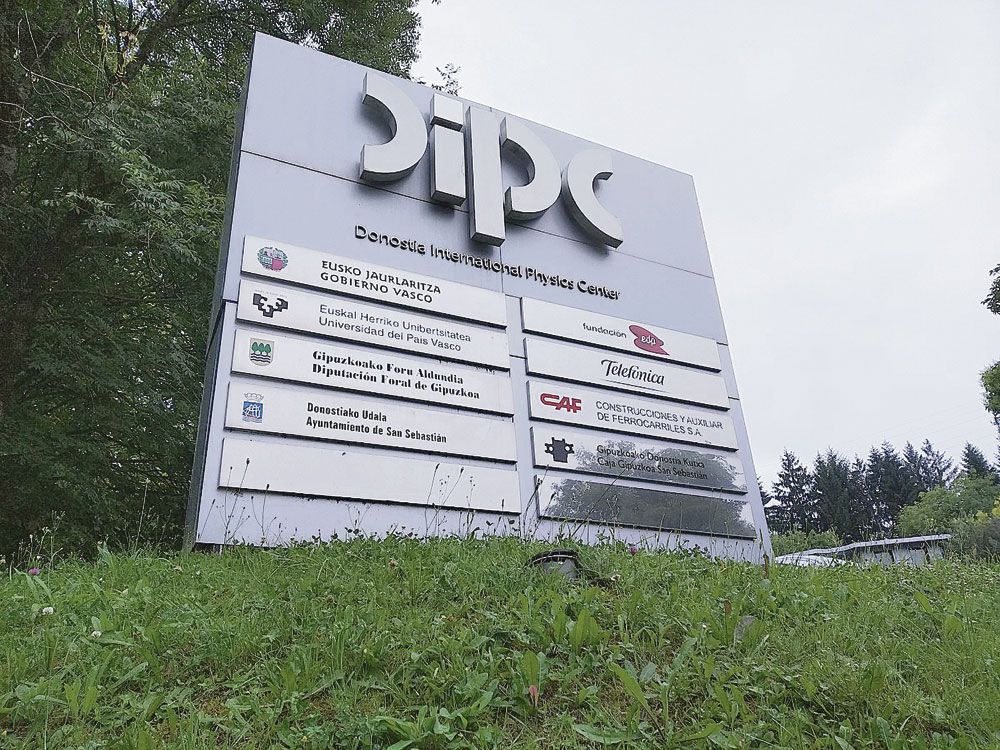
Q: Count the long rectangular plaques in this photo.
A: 10